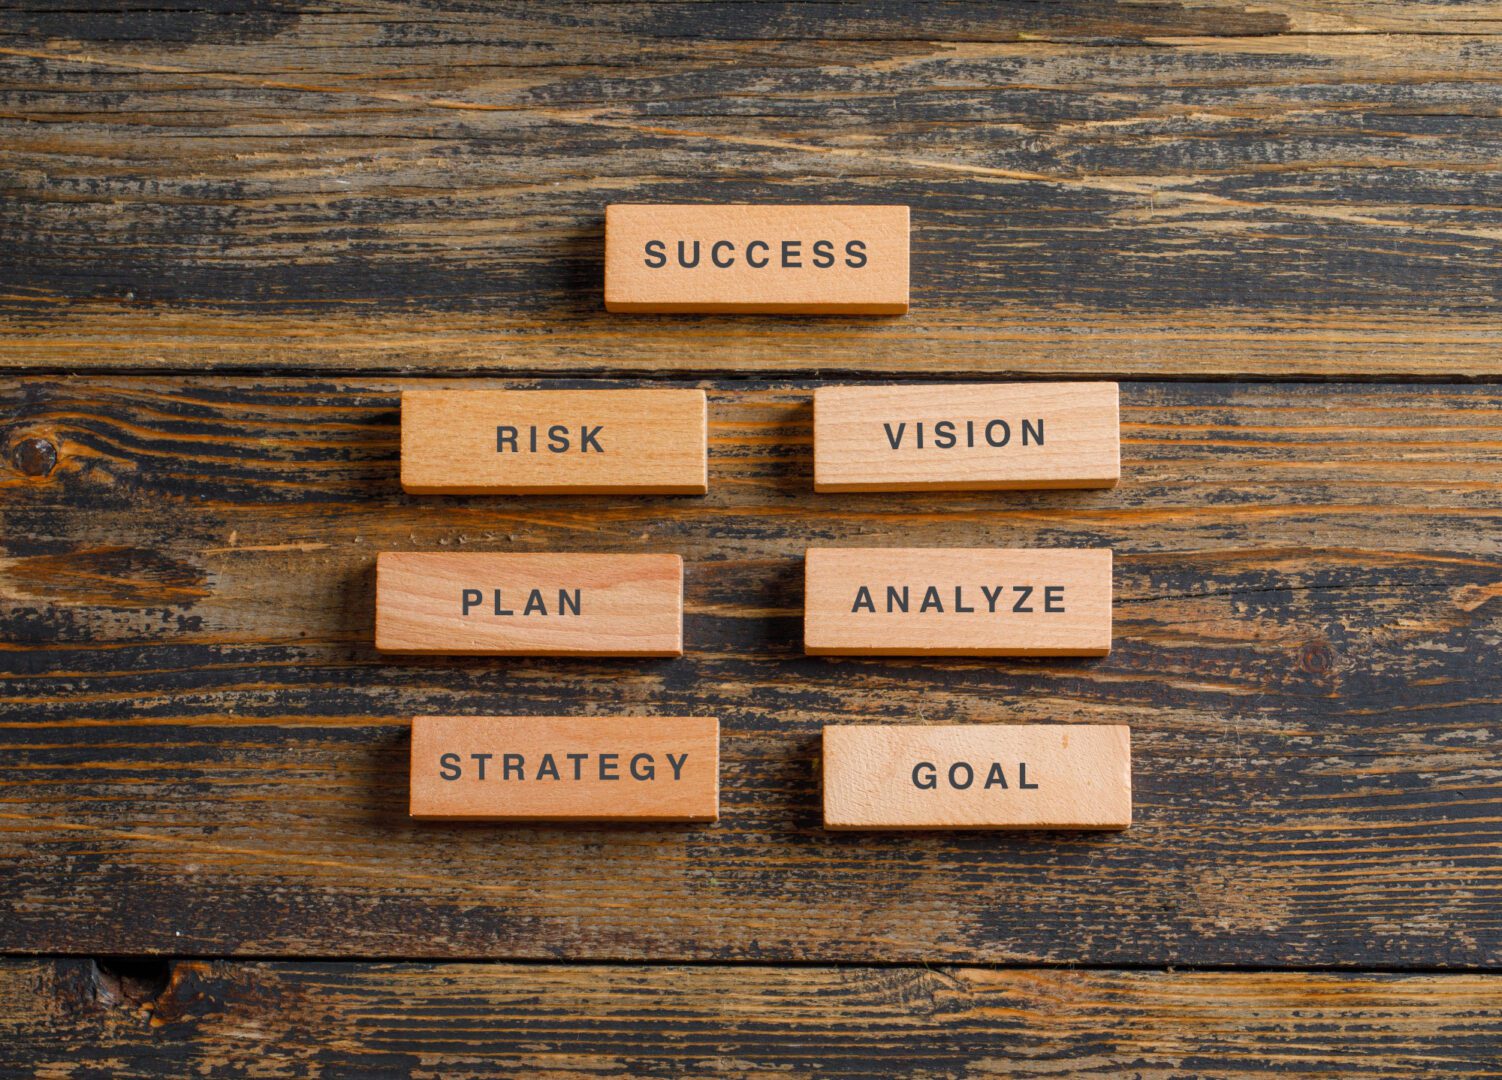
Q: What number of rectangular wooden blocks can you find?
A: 7